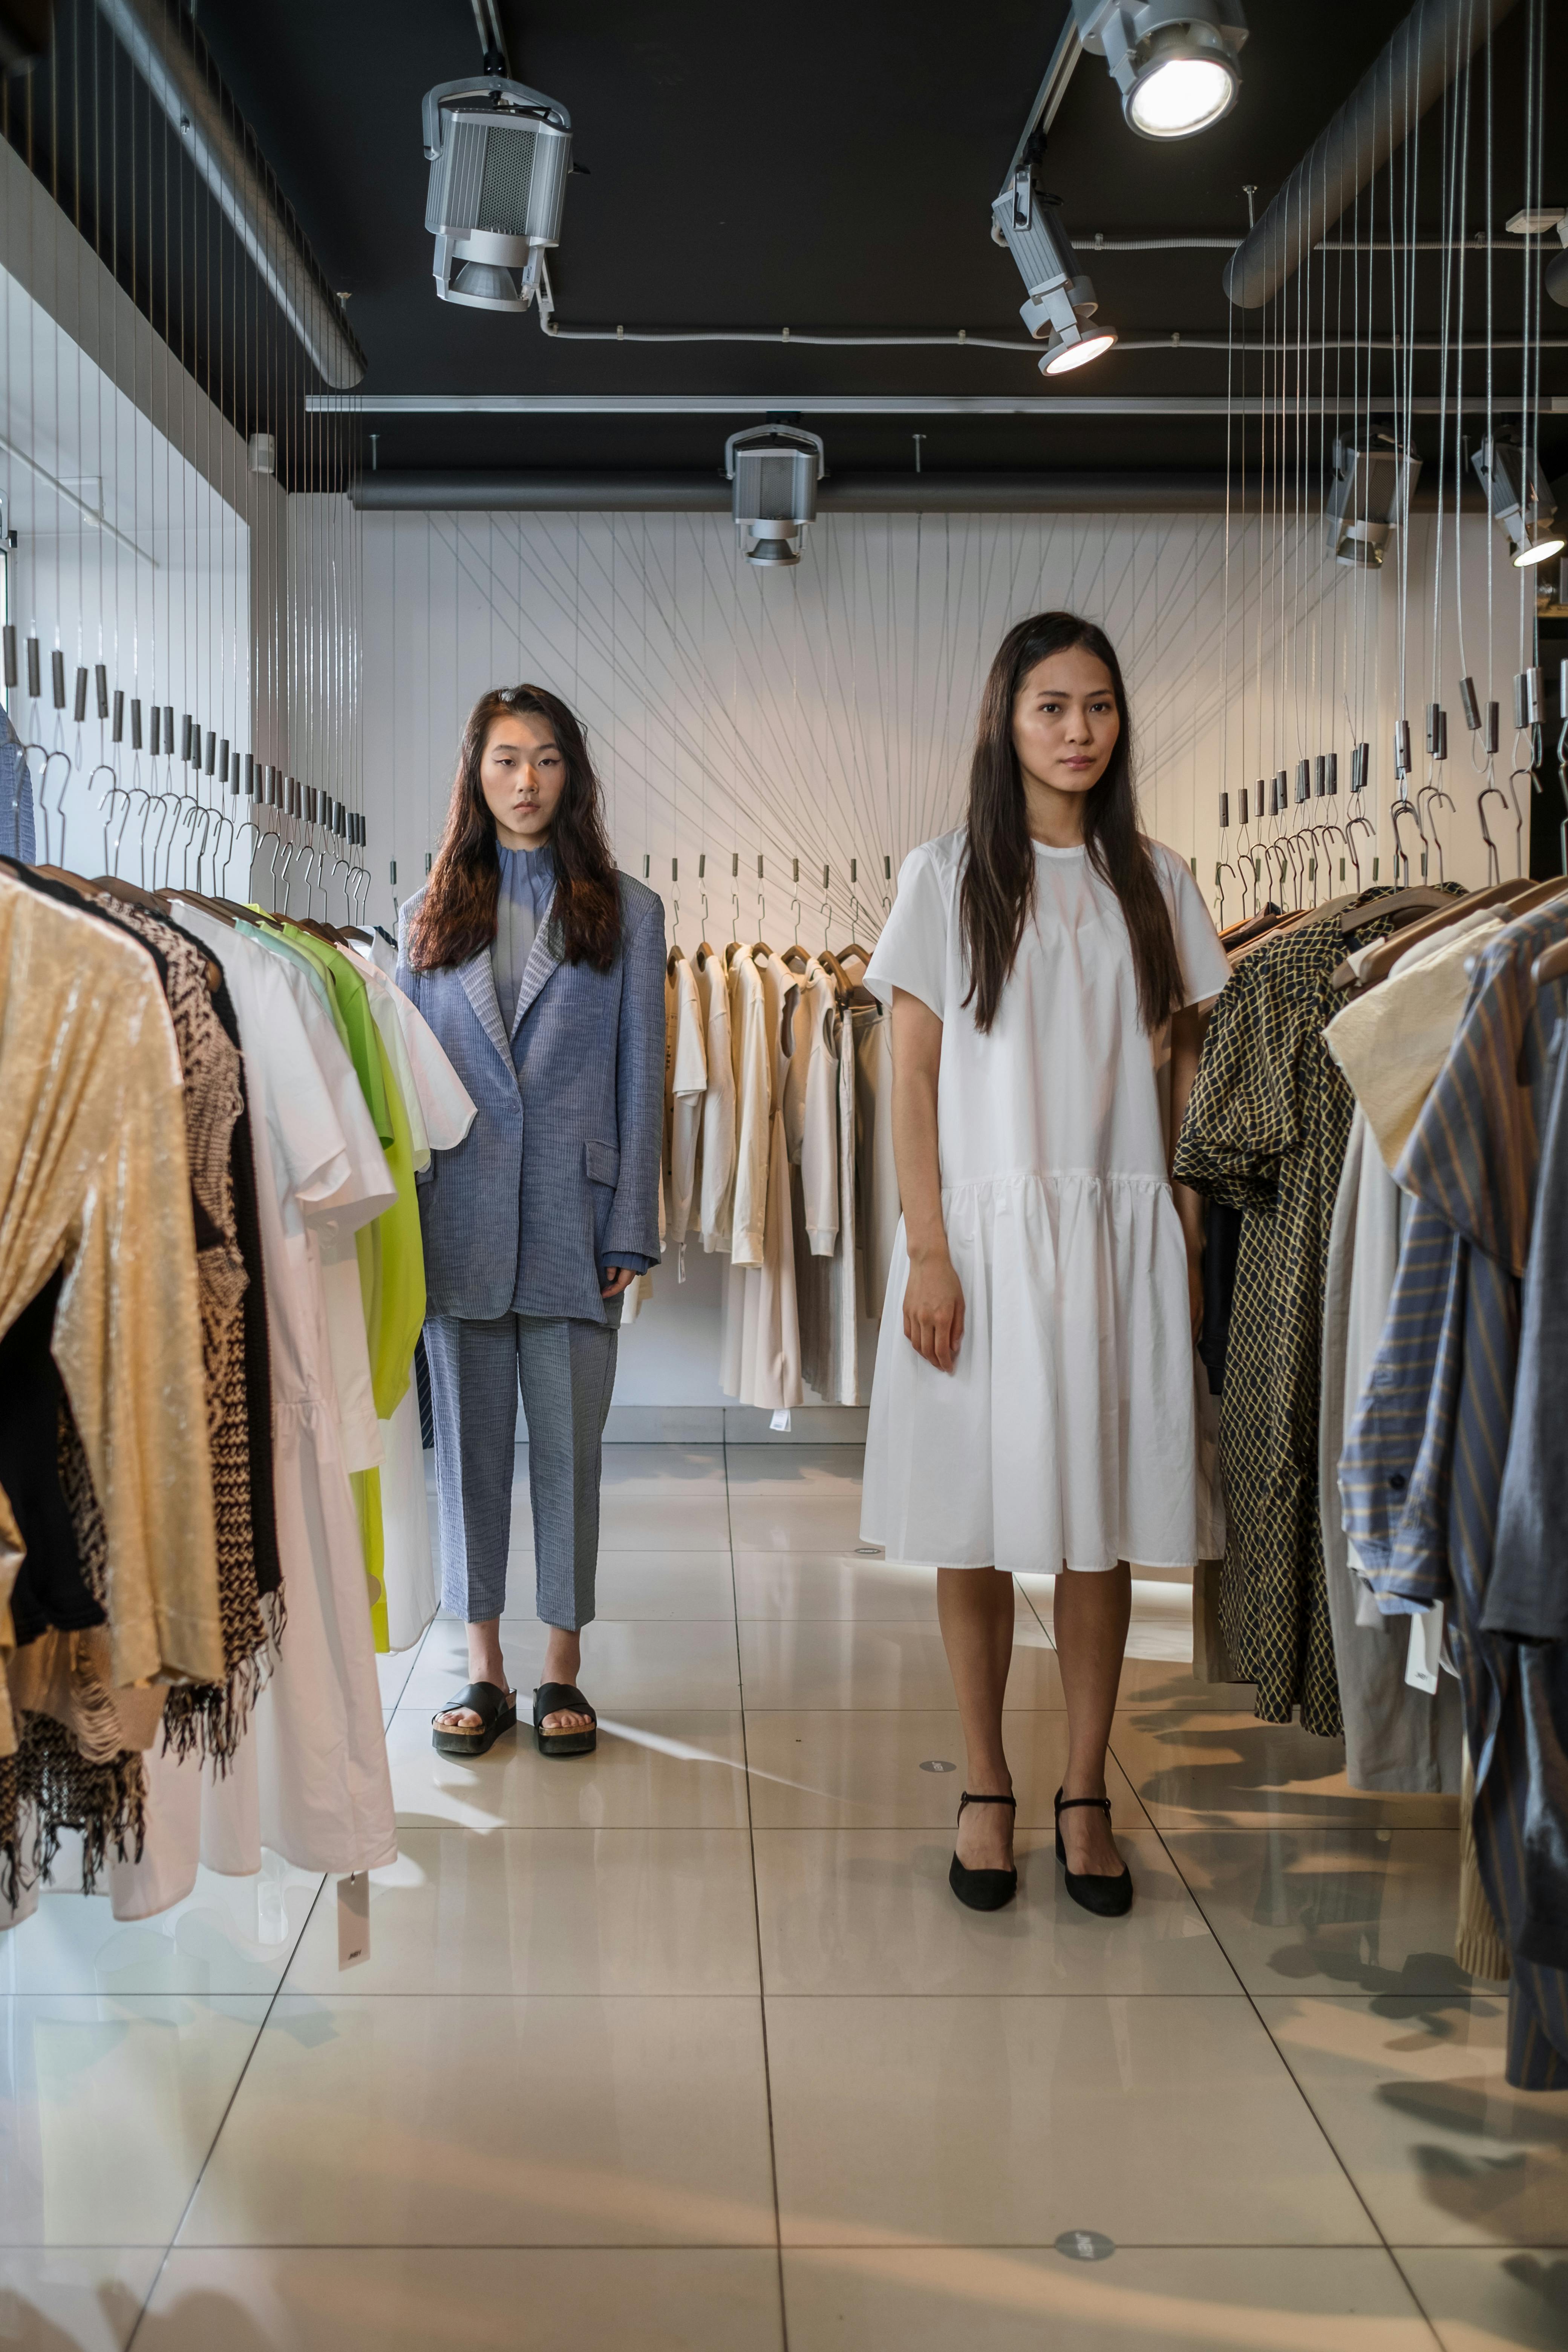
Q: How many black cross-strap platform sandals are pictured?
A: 2